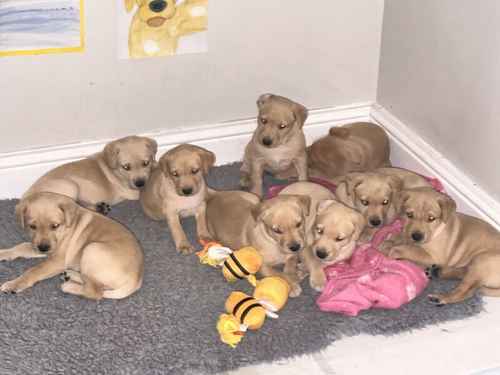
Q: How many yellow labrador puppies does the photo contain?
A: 9